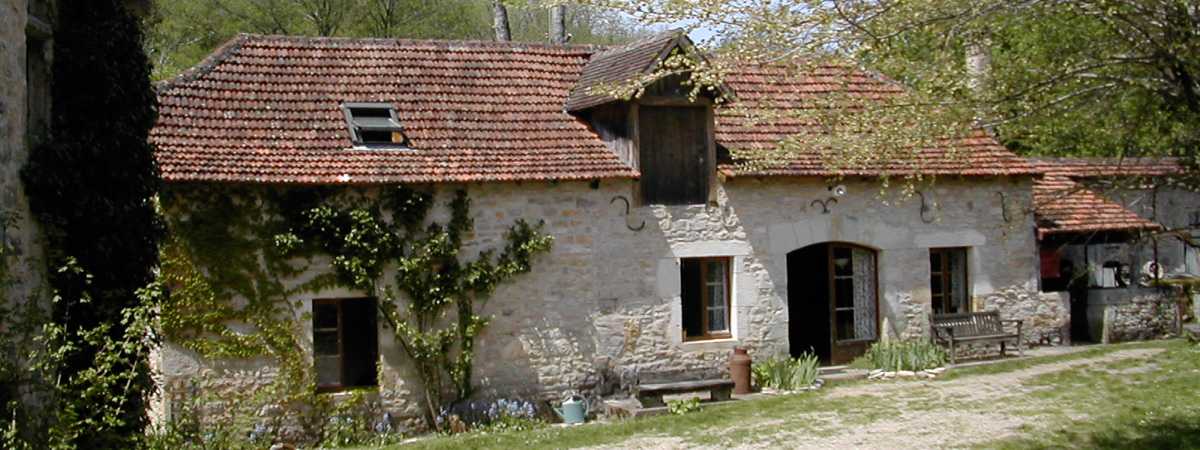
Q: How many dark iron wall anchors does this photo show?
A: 4